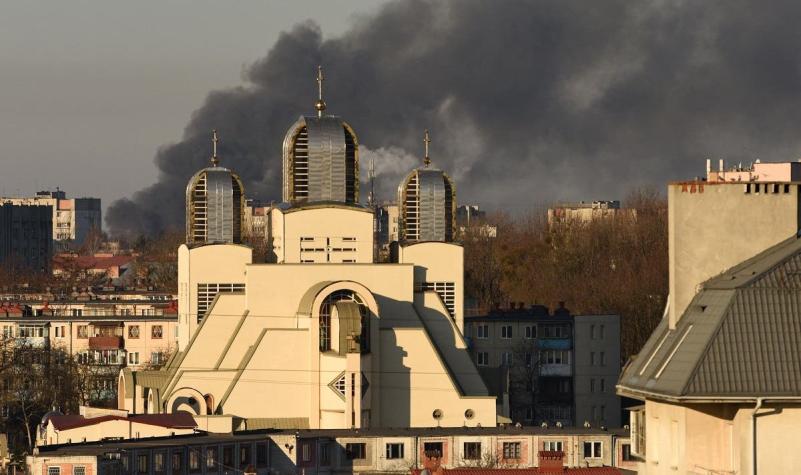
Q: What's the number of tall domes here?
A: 3